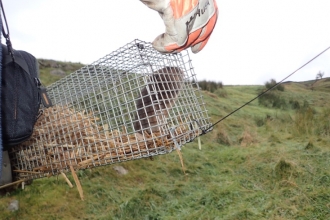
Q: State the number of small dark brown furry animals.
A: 1